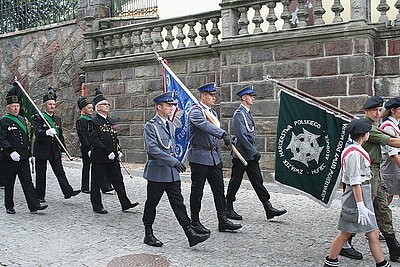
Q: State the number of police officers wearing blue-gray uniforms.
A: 3